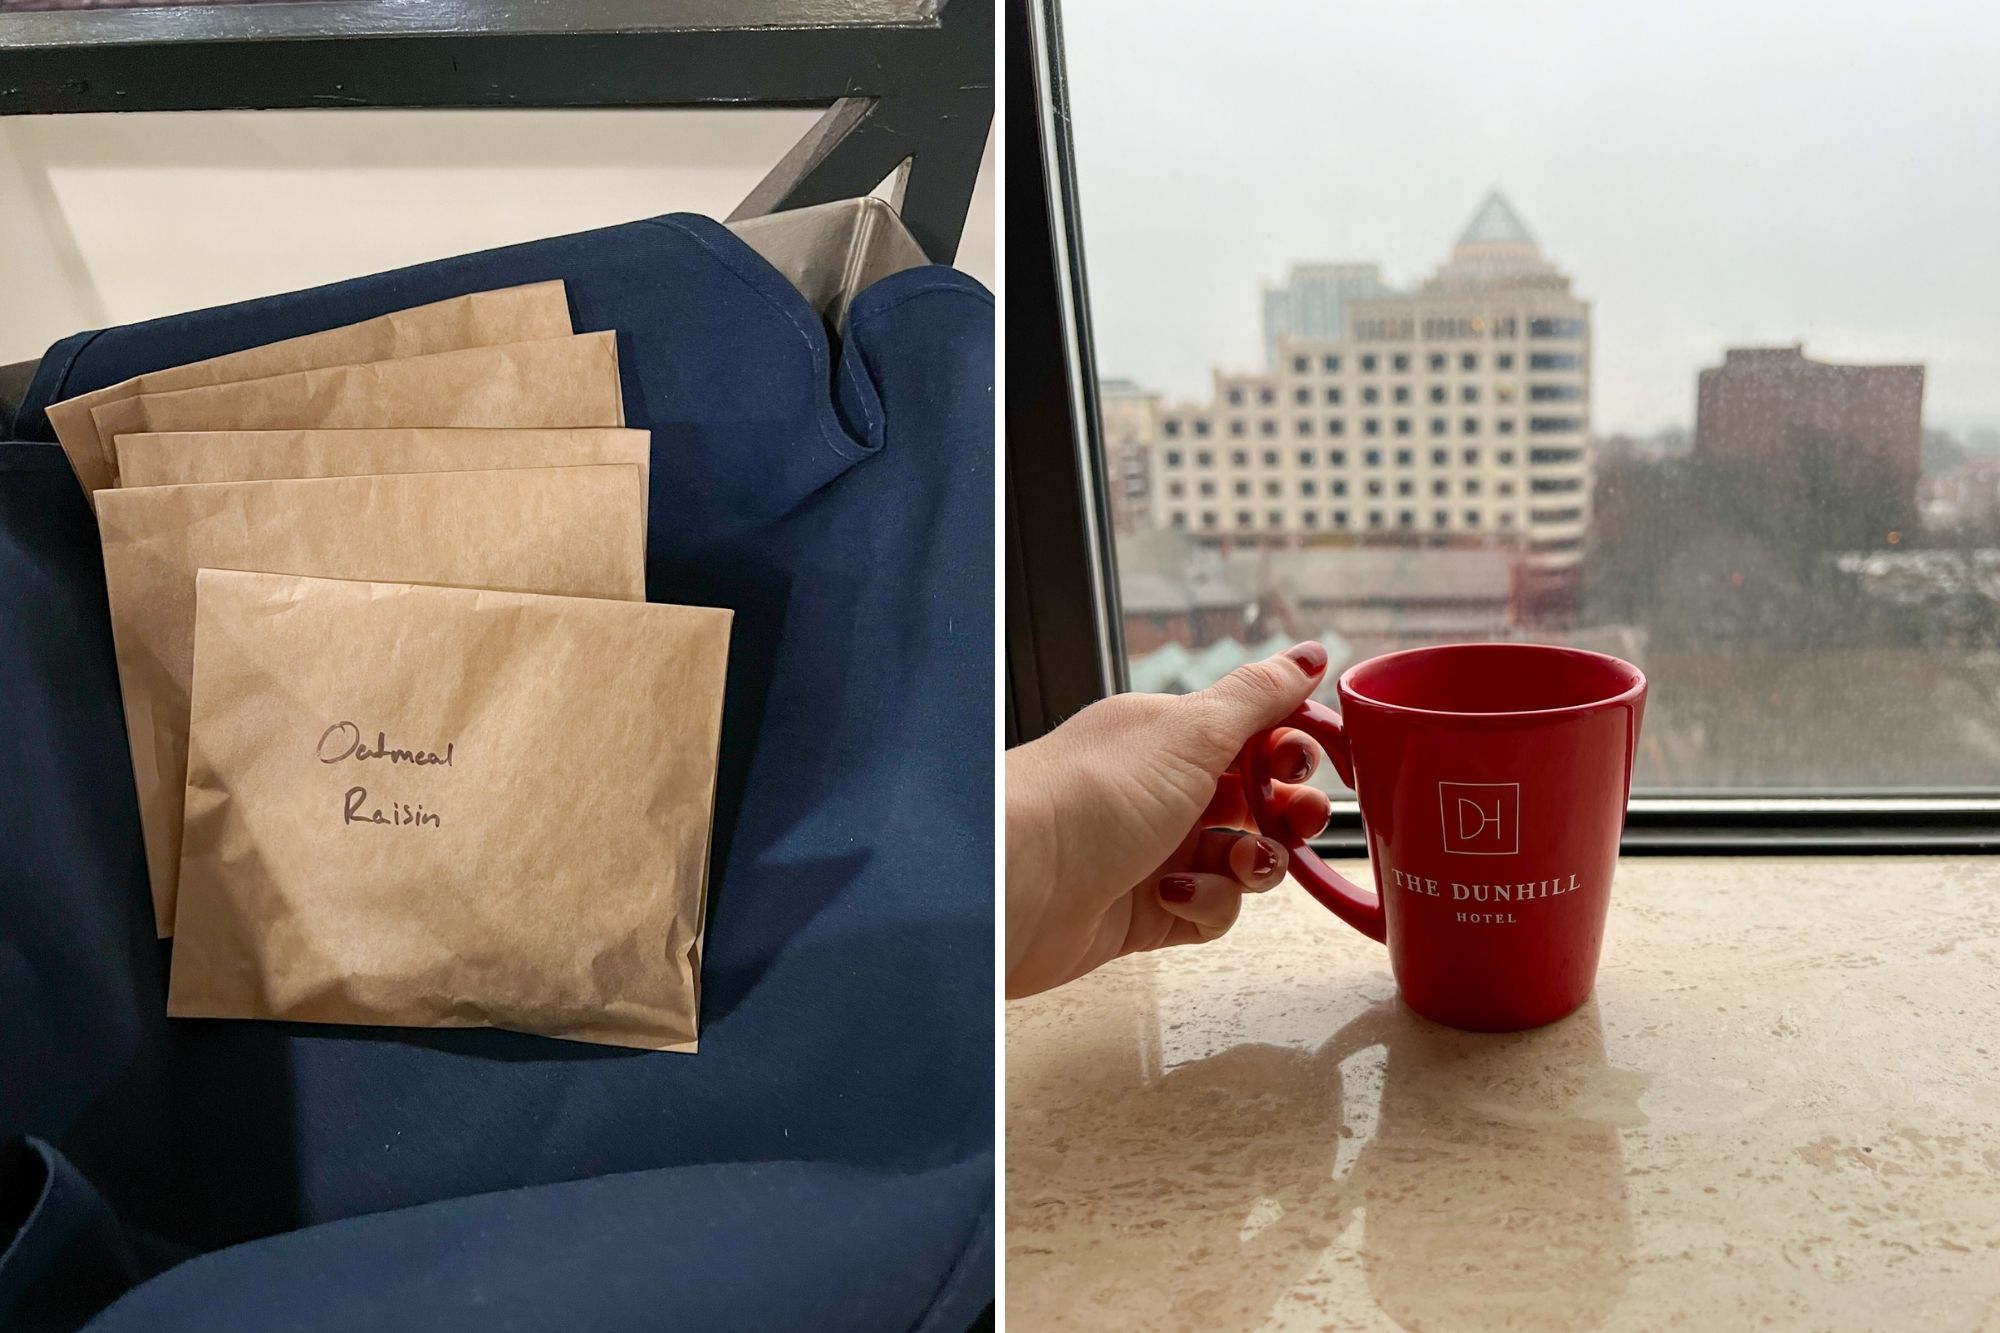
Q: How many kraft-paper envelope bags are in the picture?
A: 5